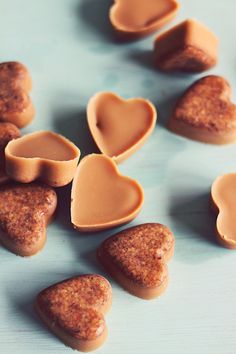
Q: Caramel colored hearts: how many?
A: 5